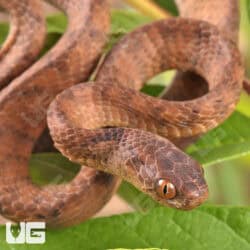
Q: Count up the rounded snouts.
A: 1